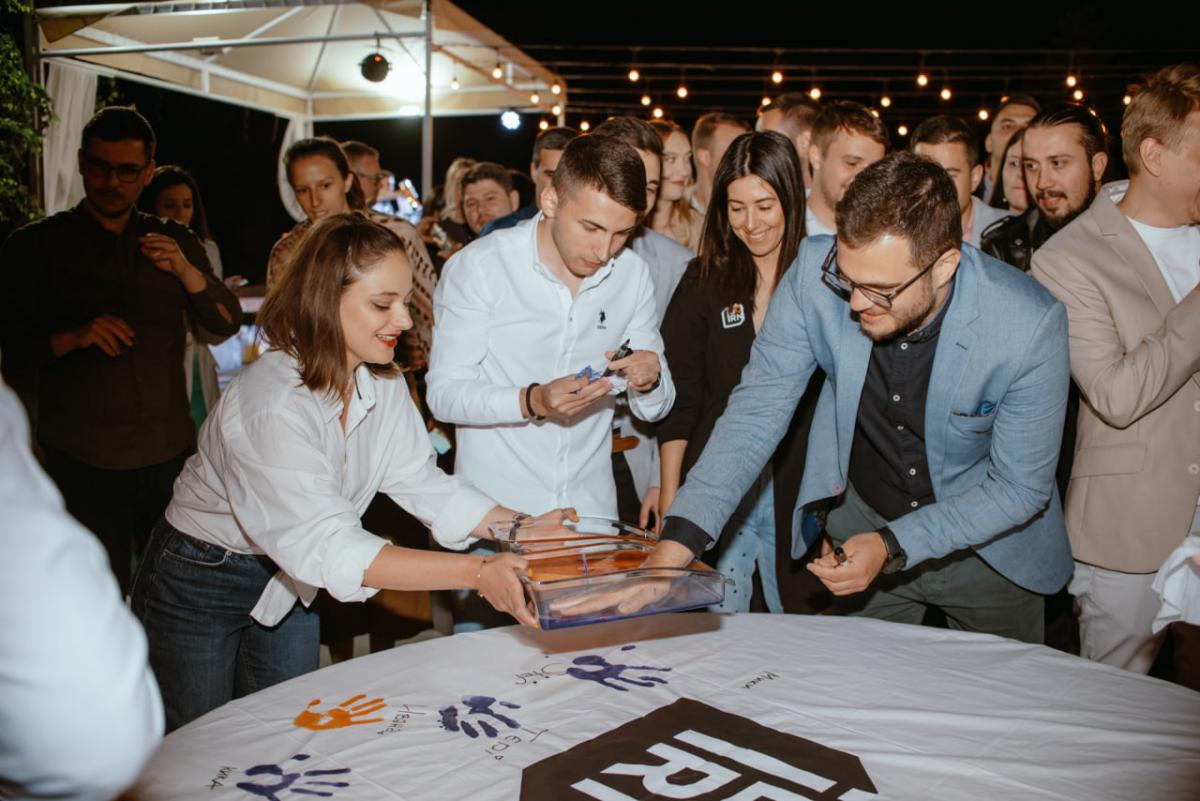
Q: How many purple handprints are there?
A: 3